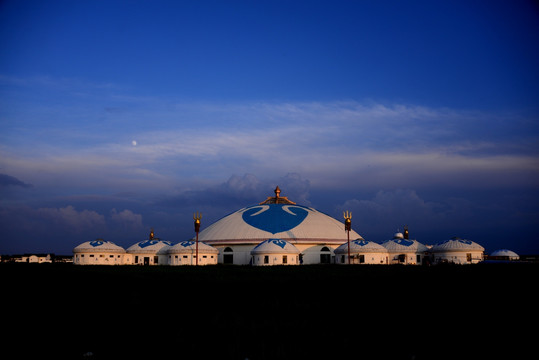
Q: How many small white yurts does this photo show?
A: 8